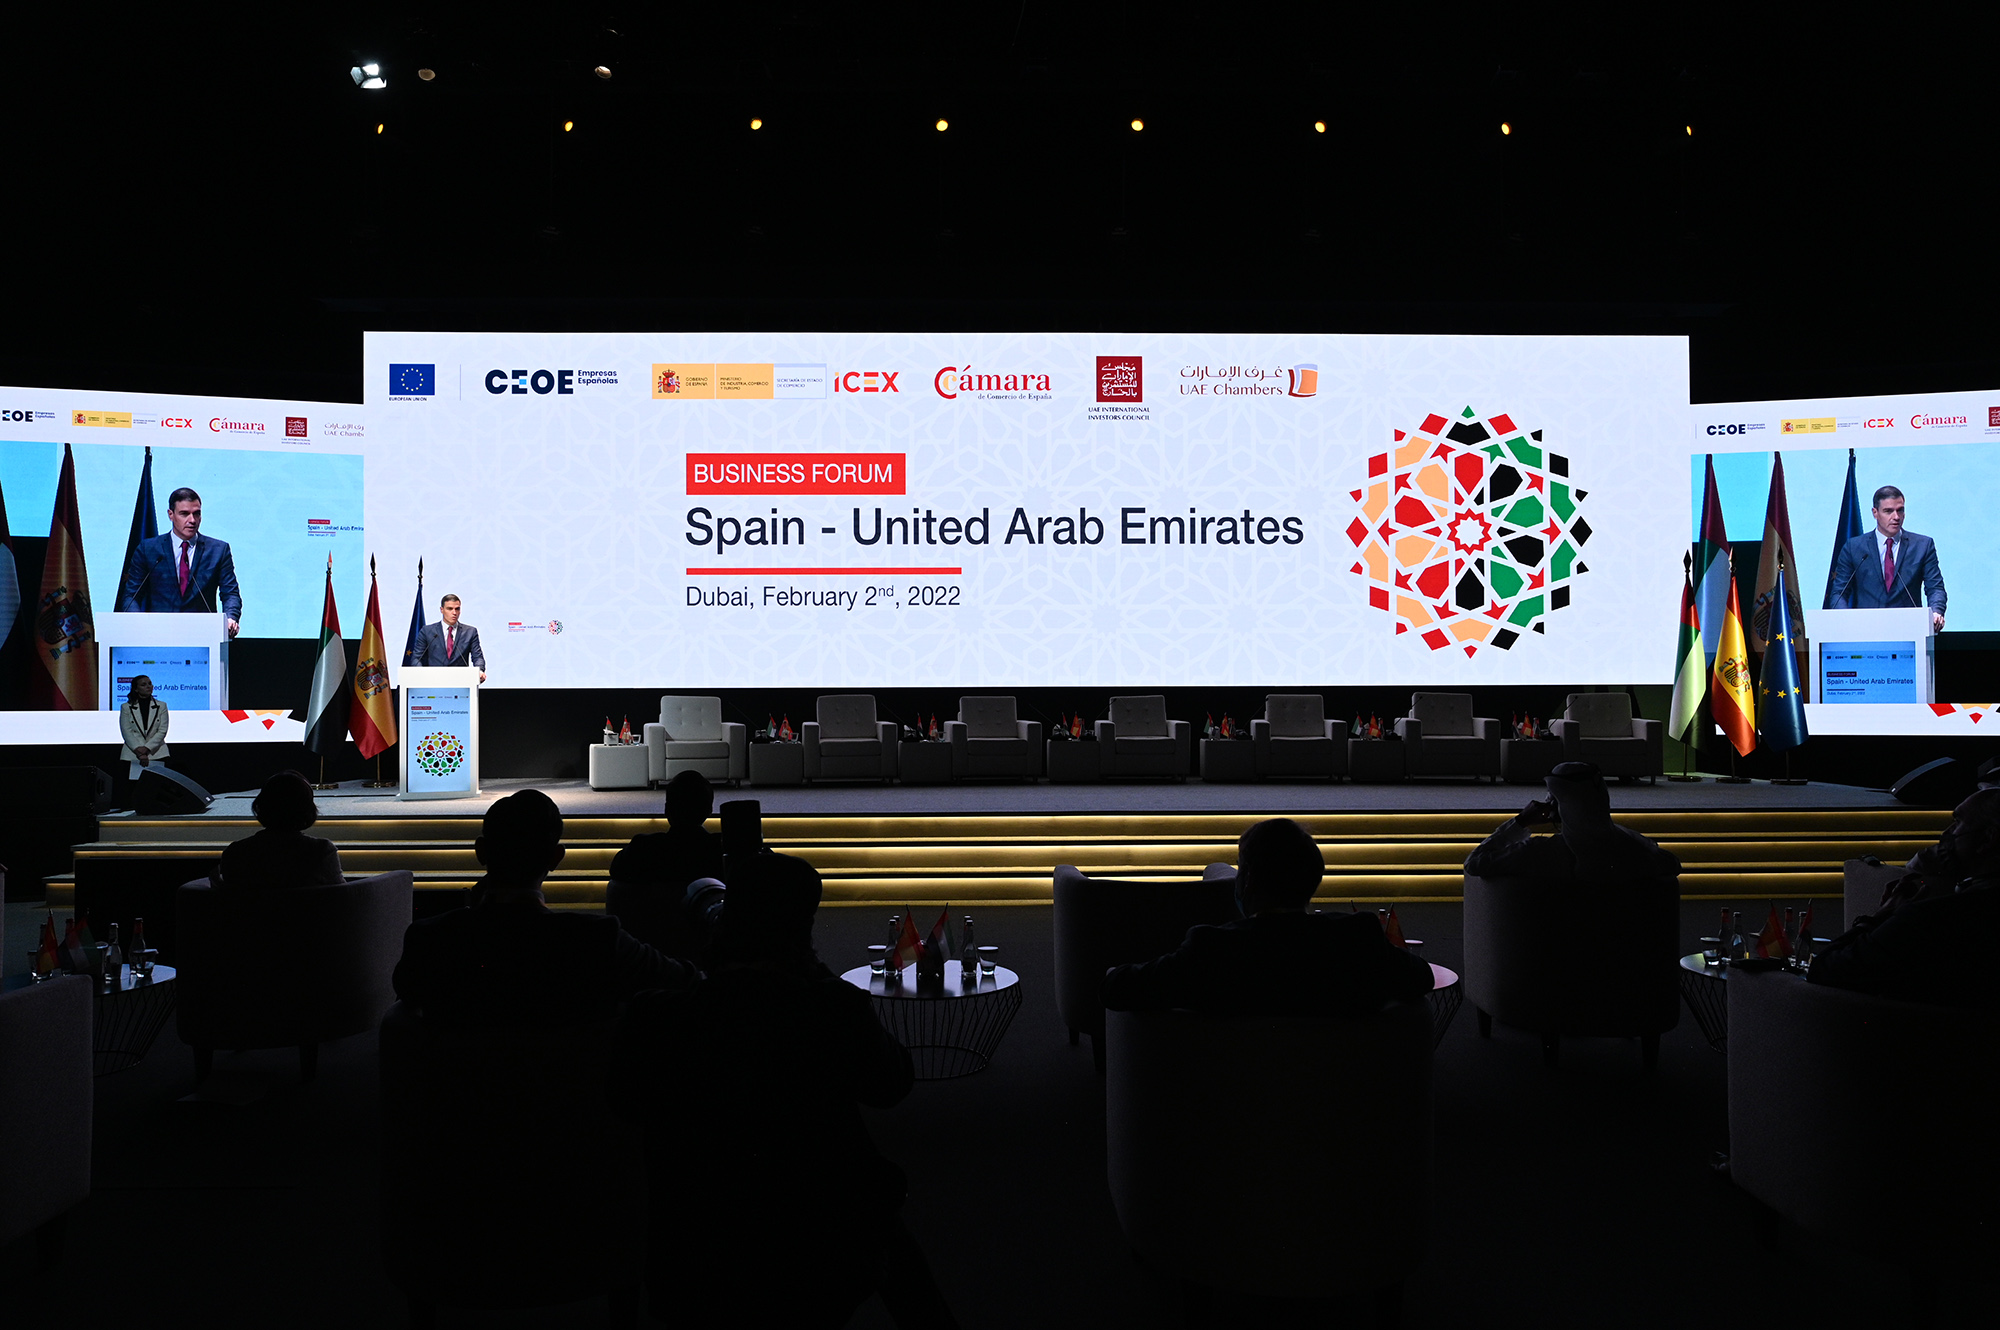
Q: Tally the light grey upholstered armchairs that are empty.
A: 7